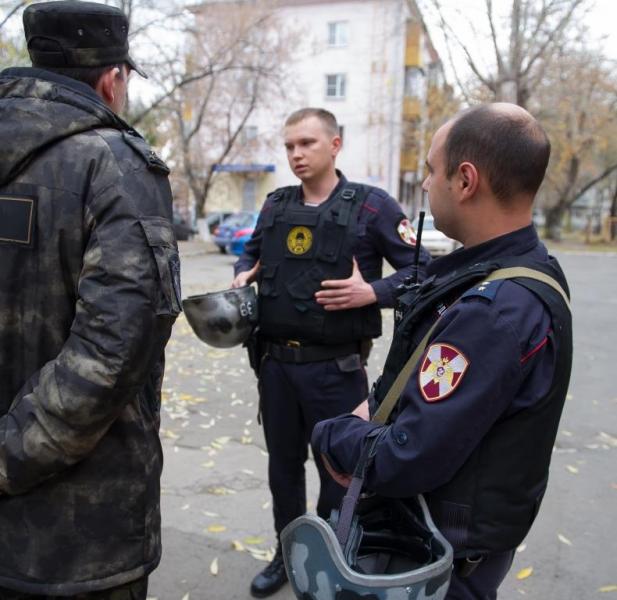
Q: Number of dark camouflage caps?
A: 1